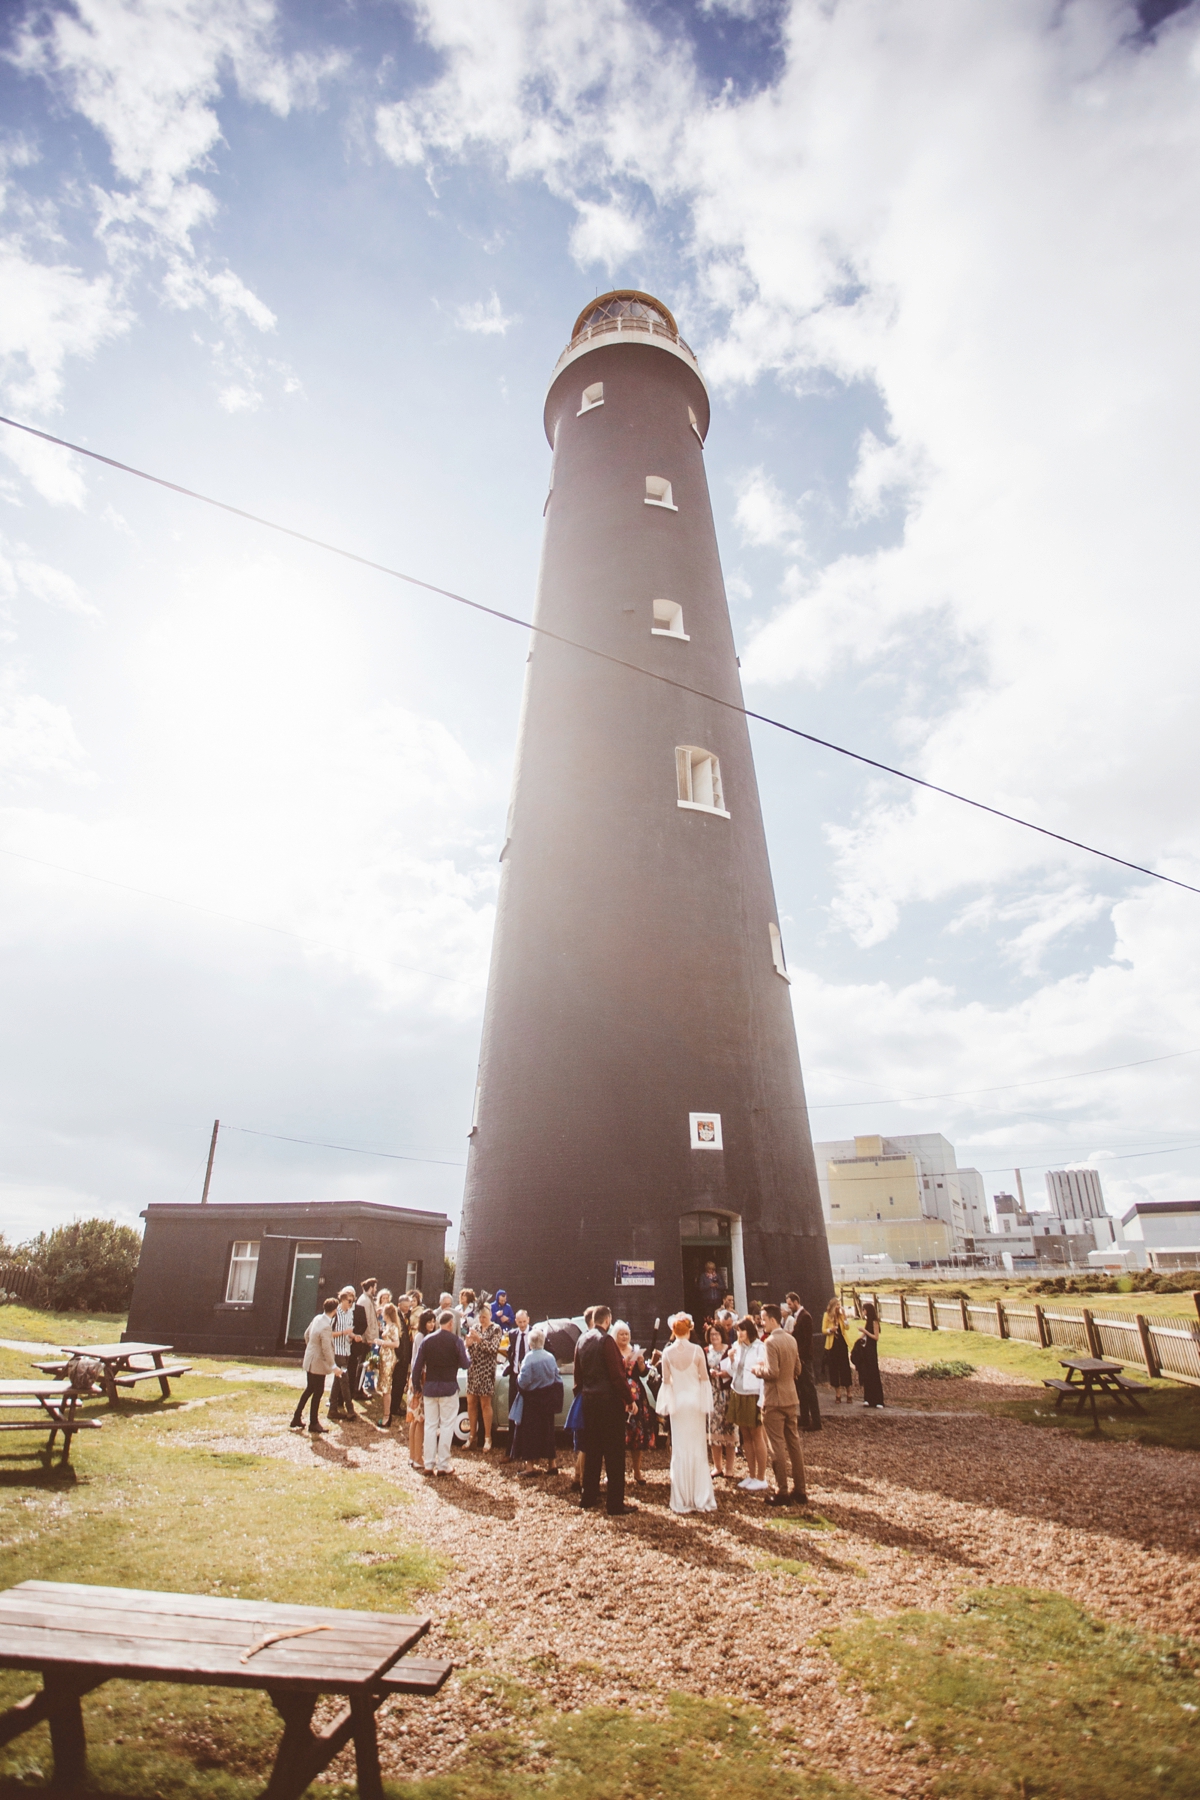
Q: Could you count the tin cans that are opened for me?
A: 0